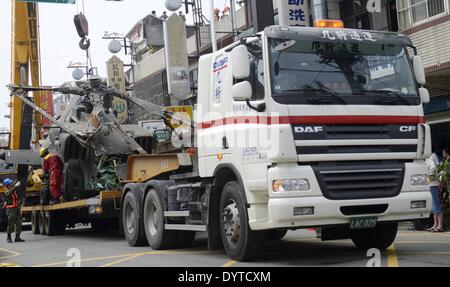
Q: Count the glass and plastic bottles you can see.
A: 0